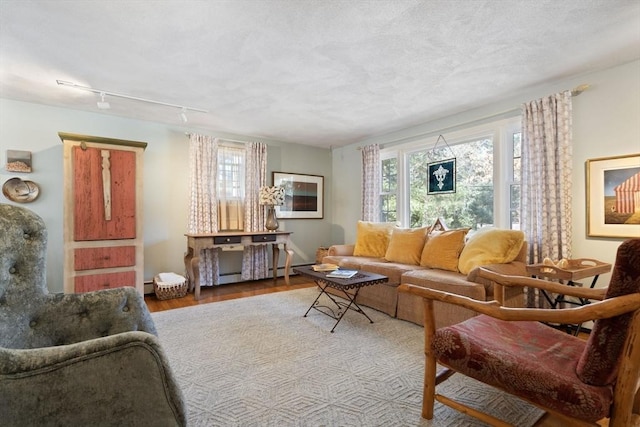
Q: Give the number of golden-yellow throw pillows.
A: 4